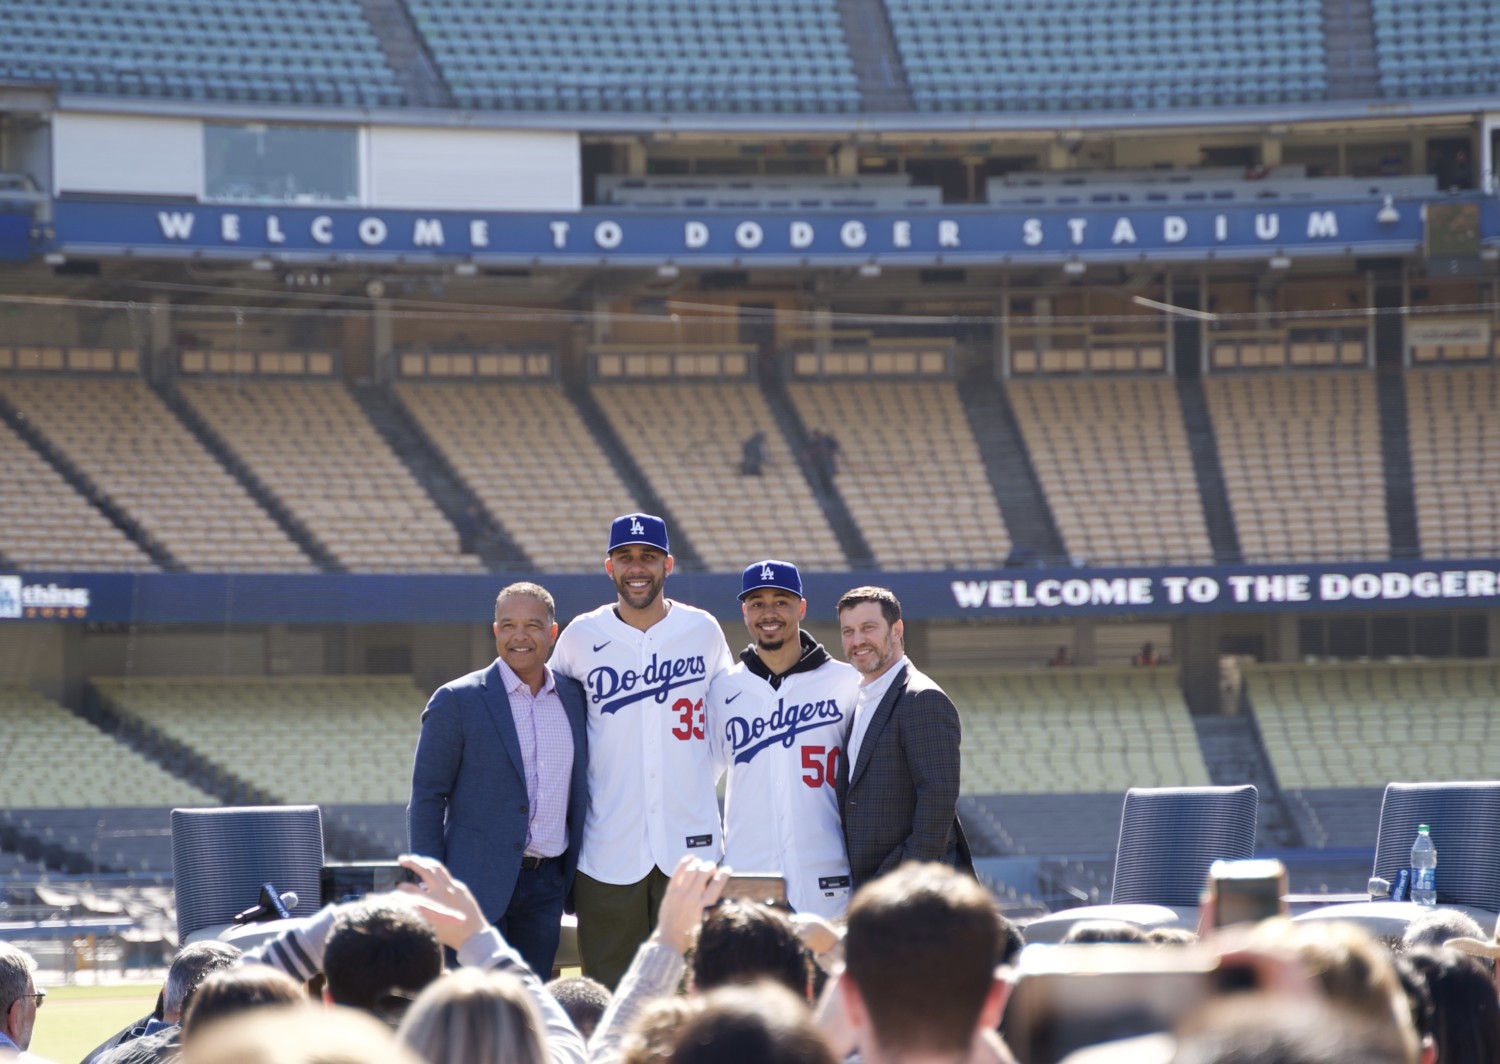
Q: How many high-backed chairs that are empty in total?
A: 3